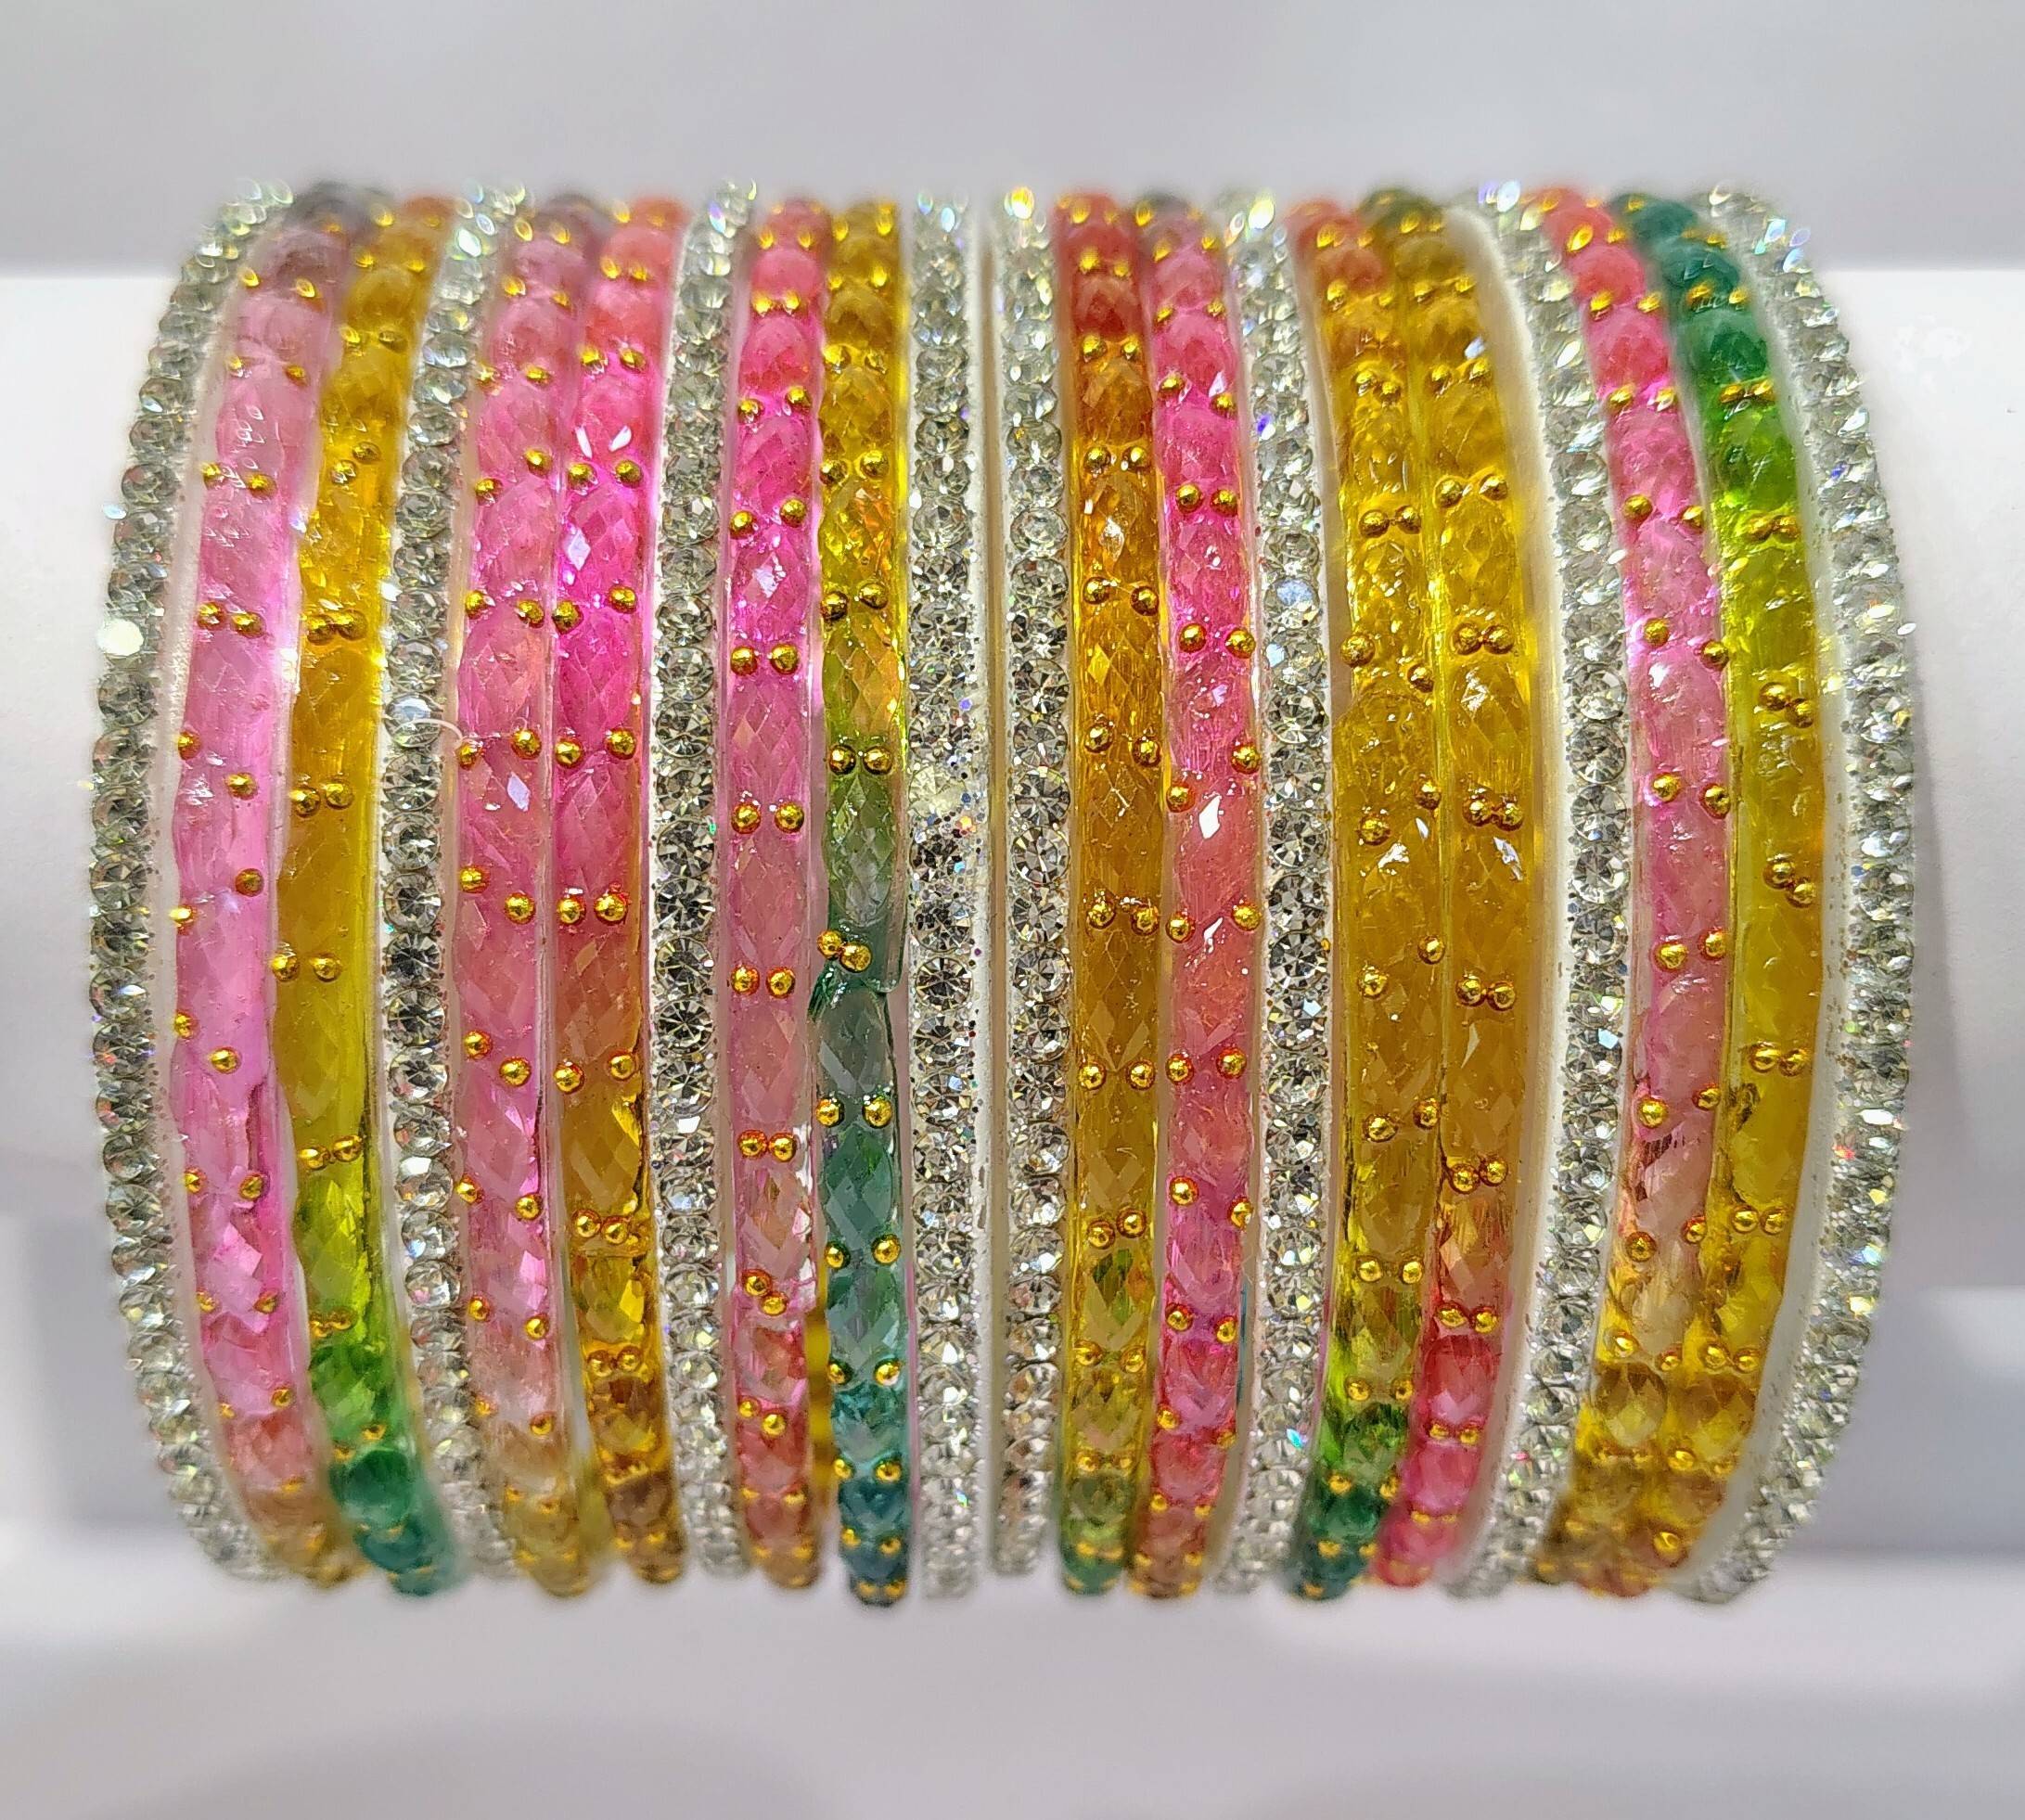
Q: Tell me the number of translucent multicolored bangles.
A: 12